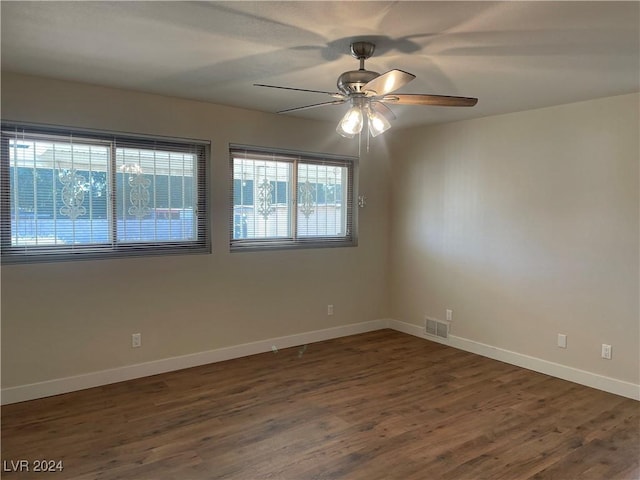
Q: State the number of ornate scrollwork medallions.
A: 4